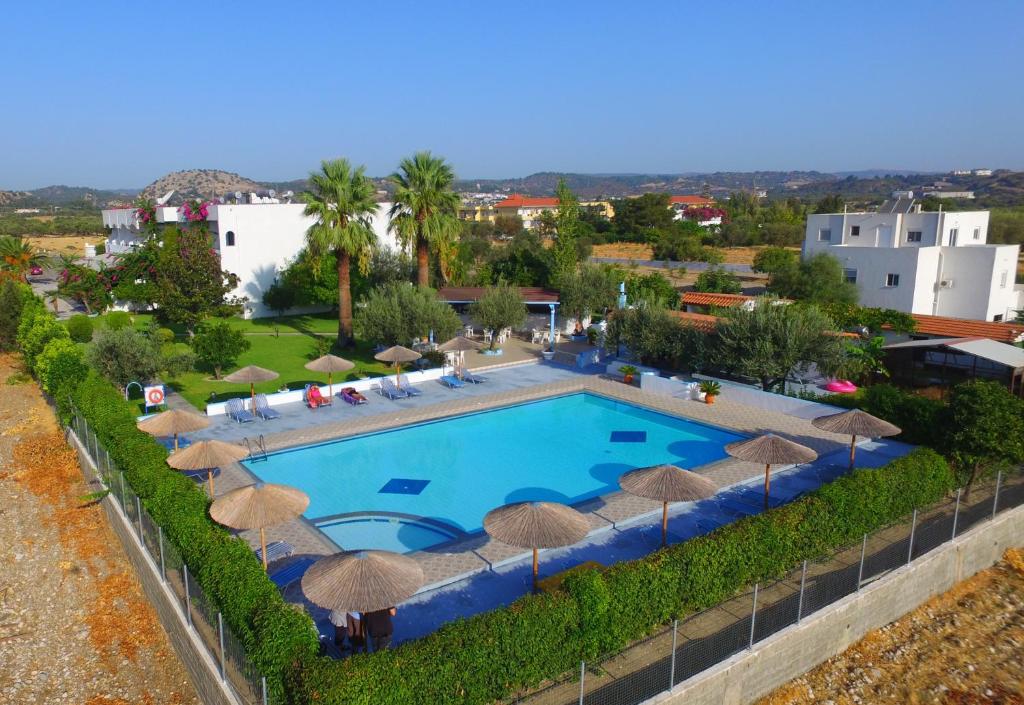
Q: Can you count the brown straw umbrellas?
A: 12